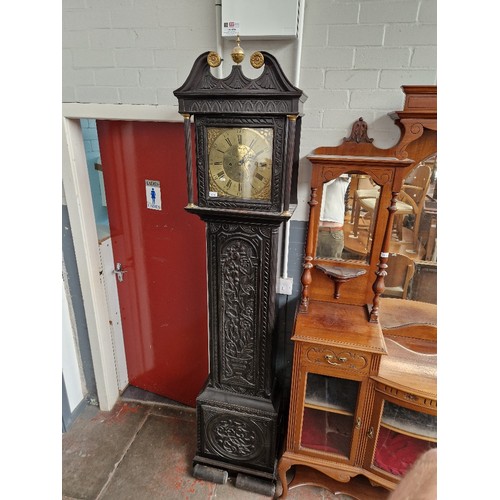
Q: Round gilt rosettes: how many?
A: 2